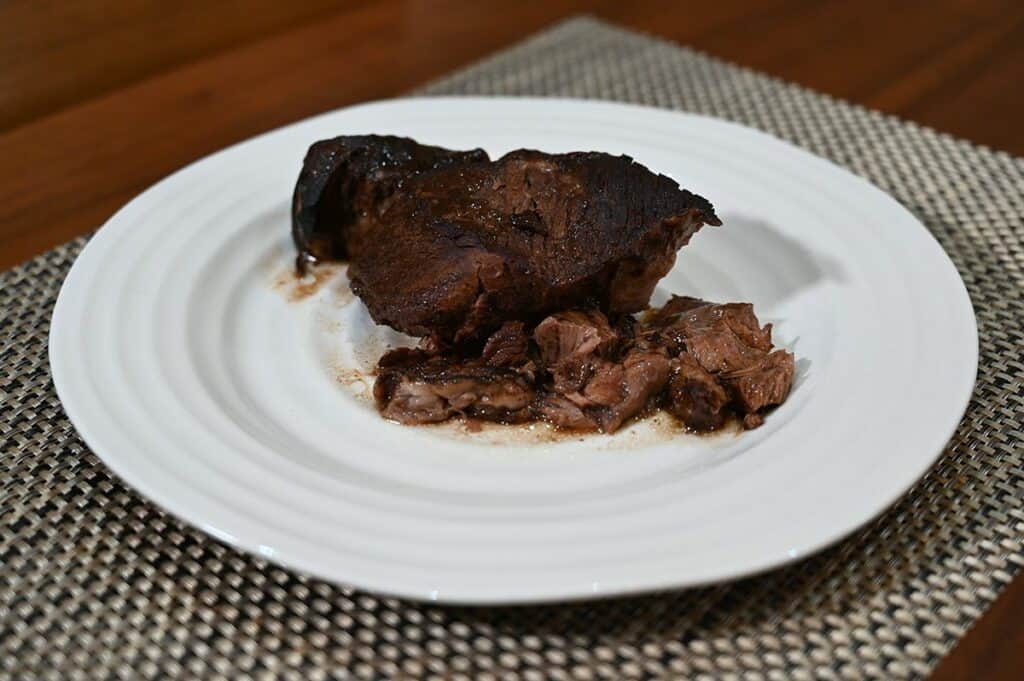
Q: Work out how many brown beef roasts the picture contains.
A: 1